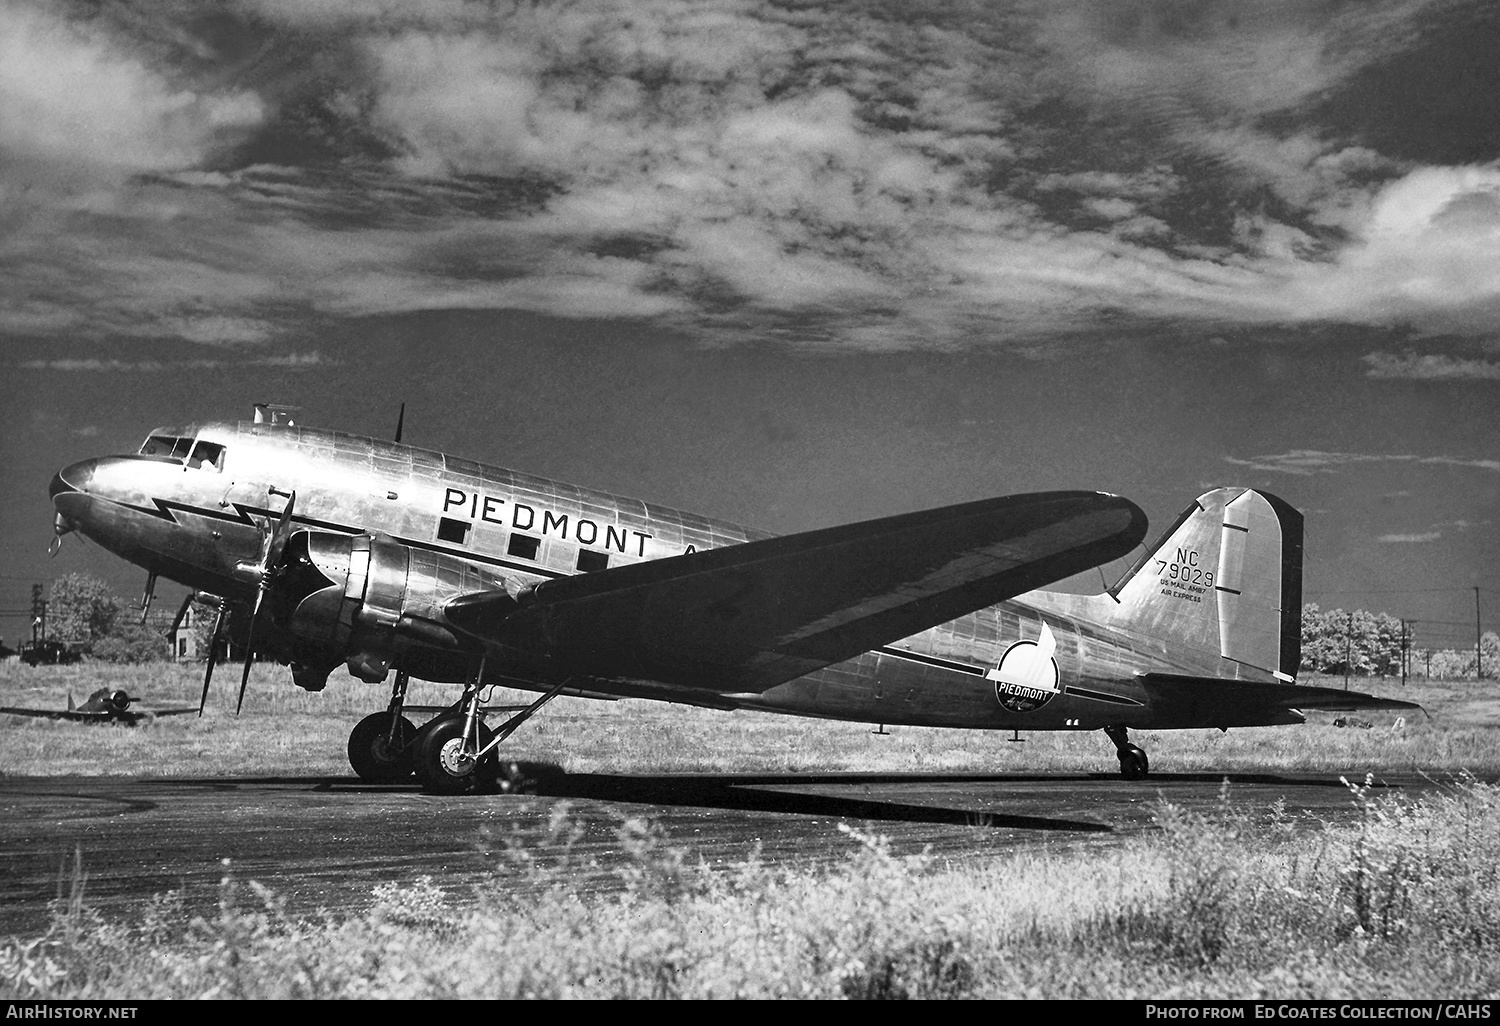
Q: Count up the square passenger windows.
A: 3